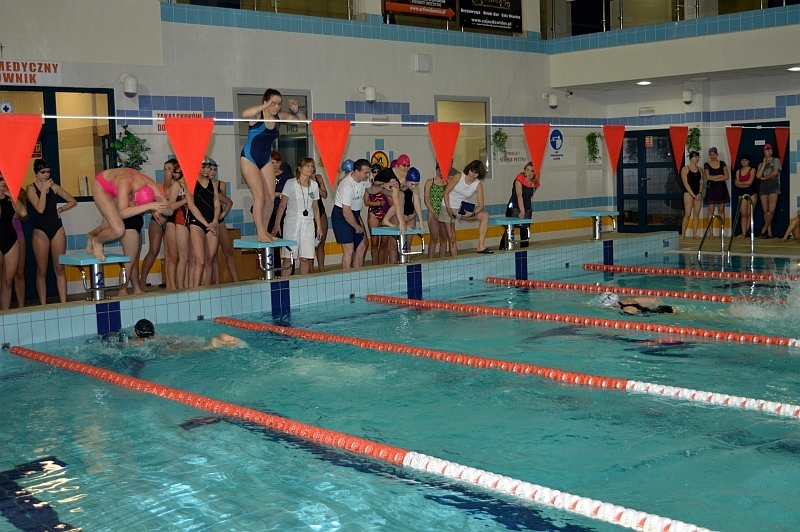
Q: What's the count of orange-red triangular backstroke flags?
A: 9